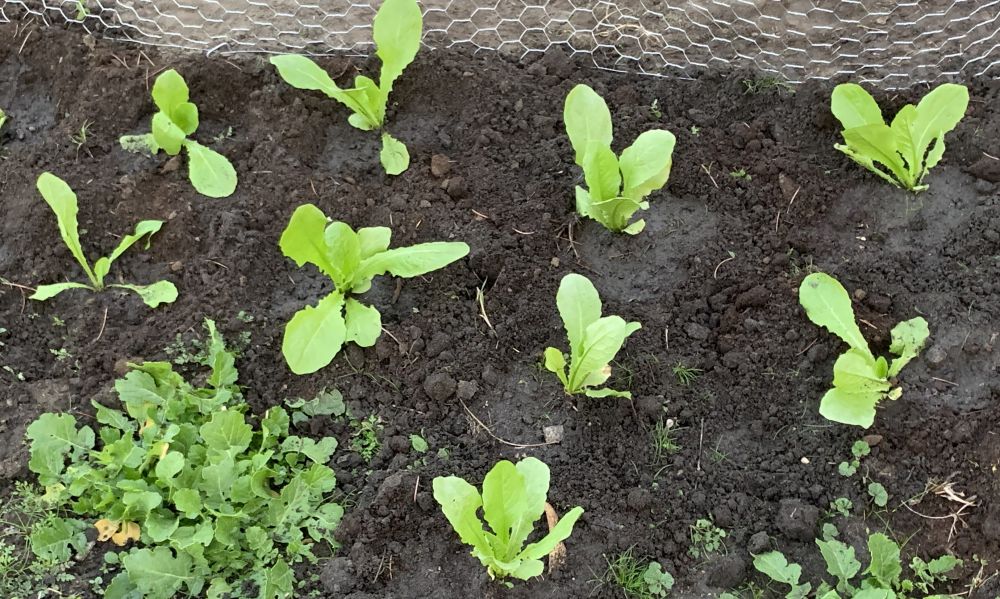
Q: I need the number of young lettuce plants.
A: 9